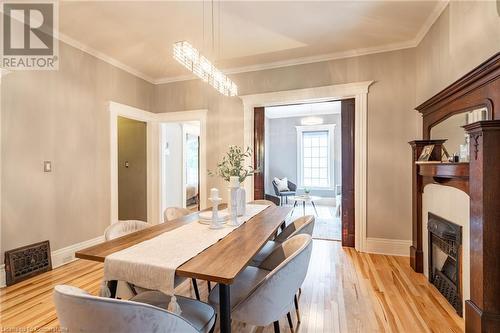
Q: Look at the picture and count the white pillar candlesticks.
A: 2